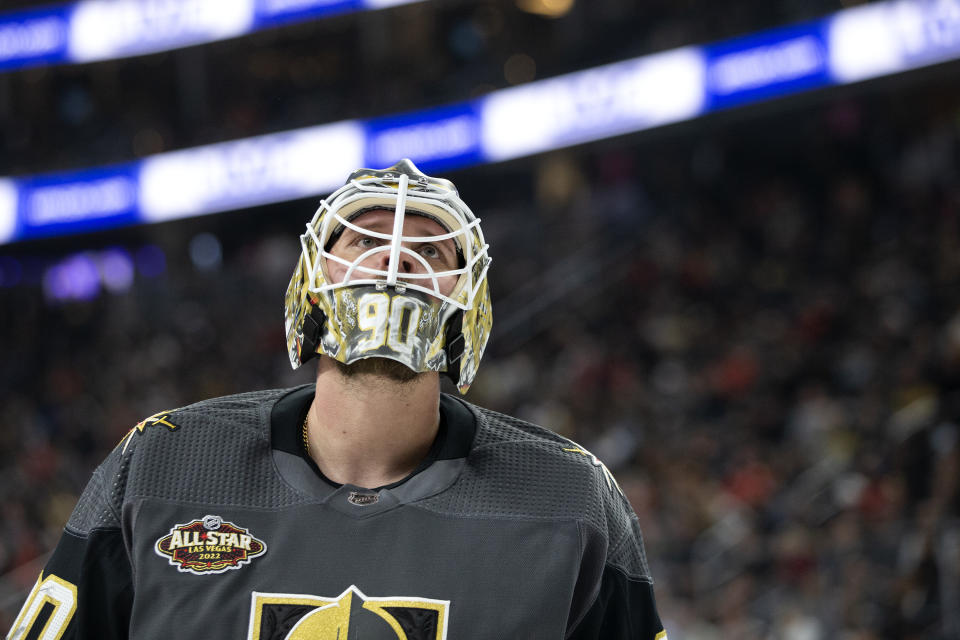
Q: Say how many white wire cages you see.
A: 1